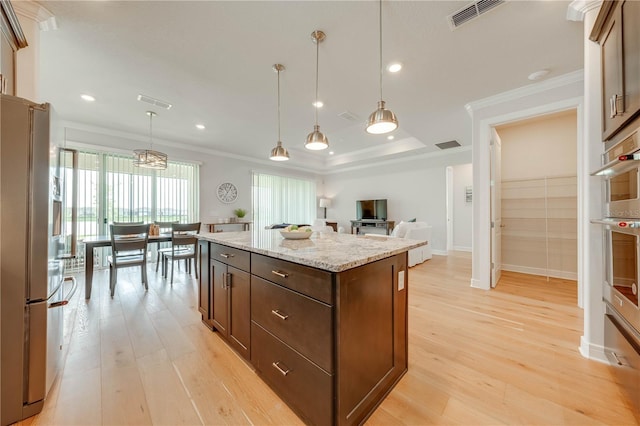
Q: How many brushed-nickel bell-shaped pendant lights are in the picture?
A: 3